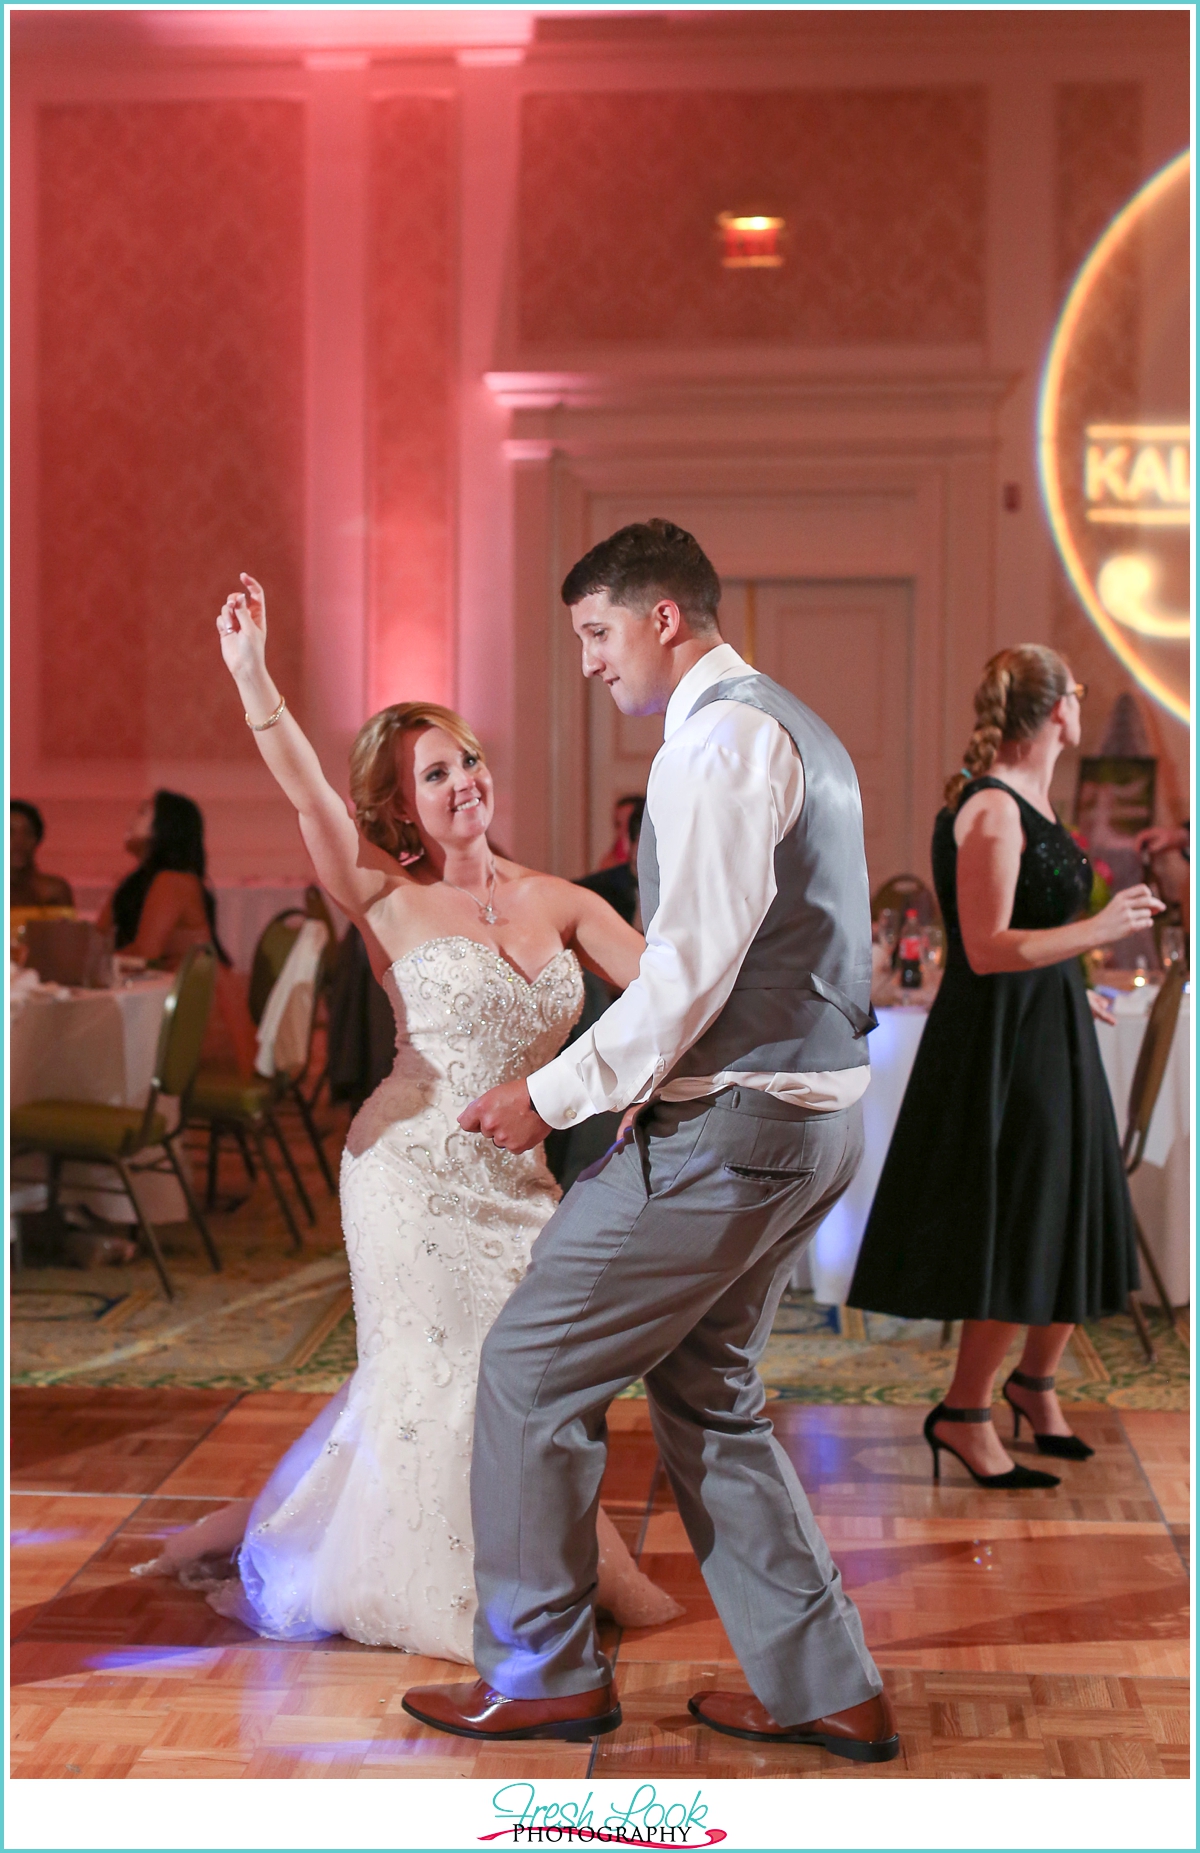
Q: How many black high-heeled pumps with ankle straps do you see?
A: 2